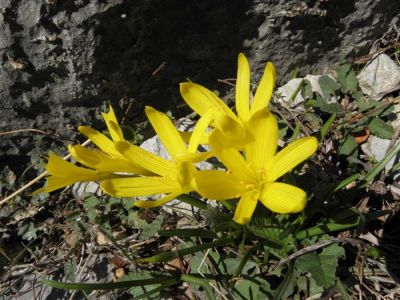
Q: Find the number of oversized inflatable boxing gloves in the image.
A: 0